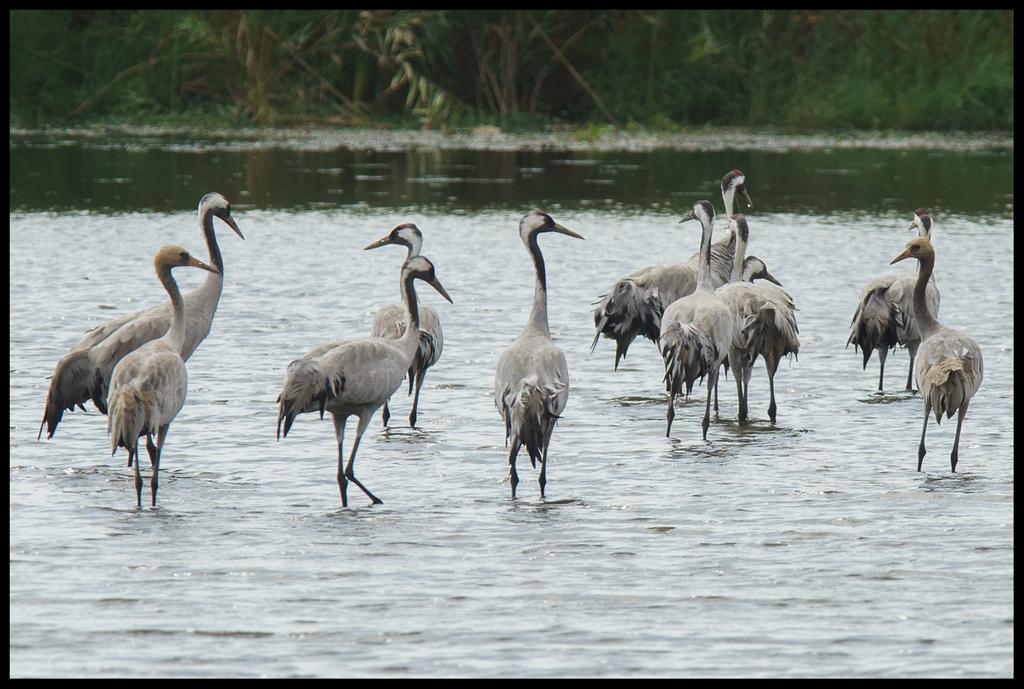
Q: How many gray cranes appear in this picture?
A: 11